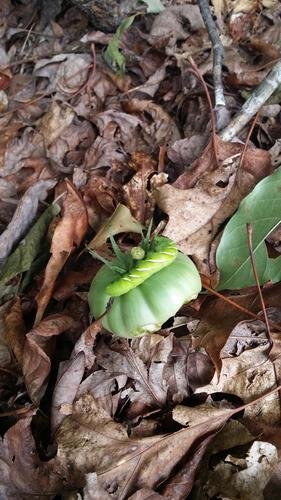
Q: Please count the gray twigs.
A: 2